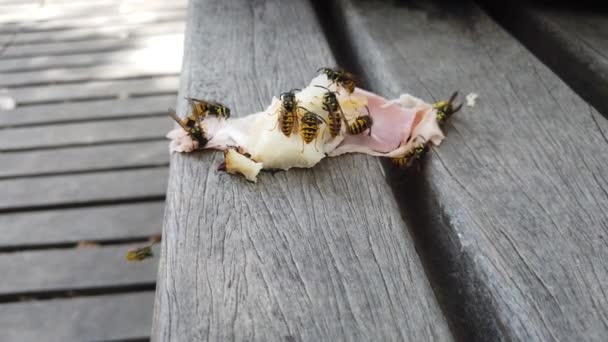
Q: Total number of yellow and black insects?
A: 10